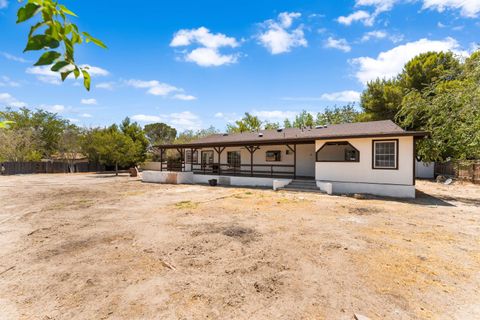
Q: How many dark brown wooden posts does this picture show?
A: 6